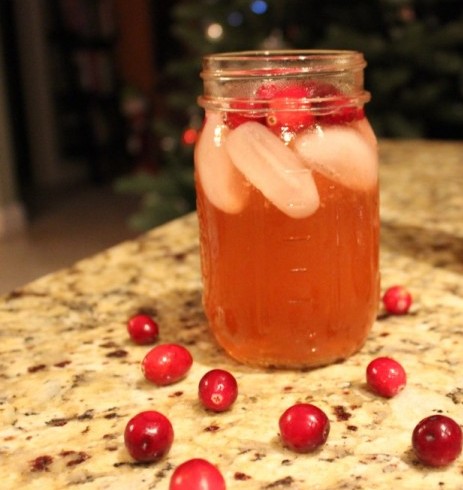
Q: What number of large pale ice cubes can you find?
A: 3